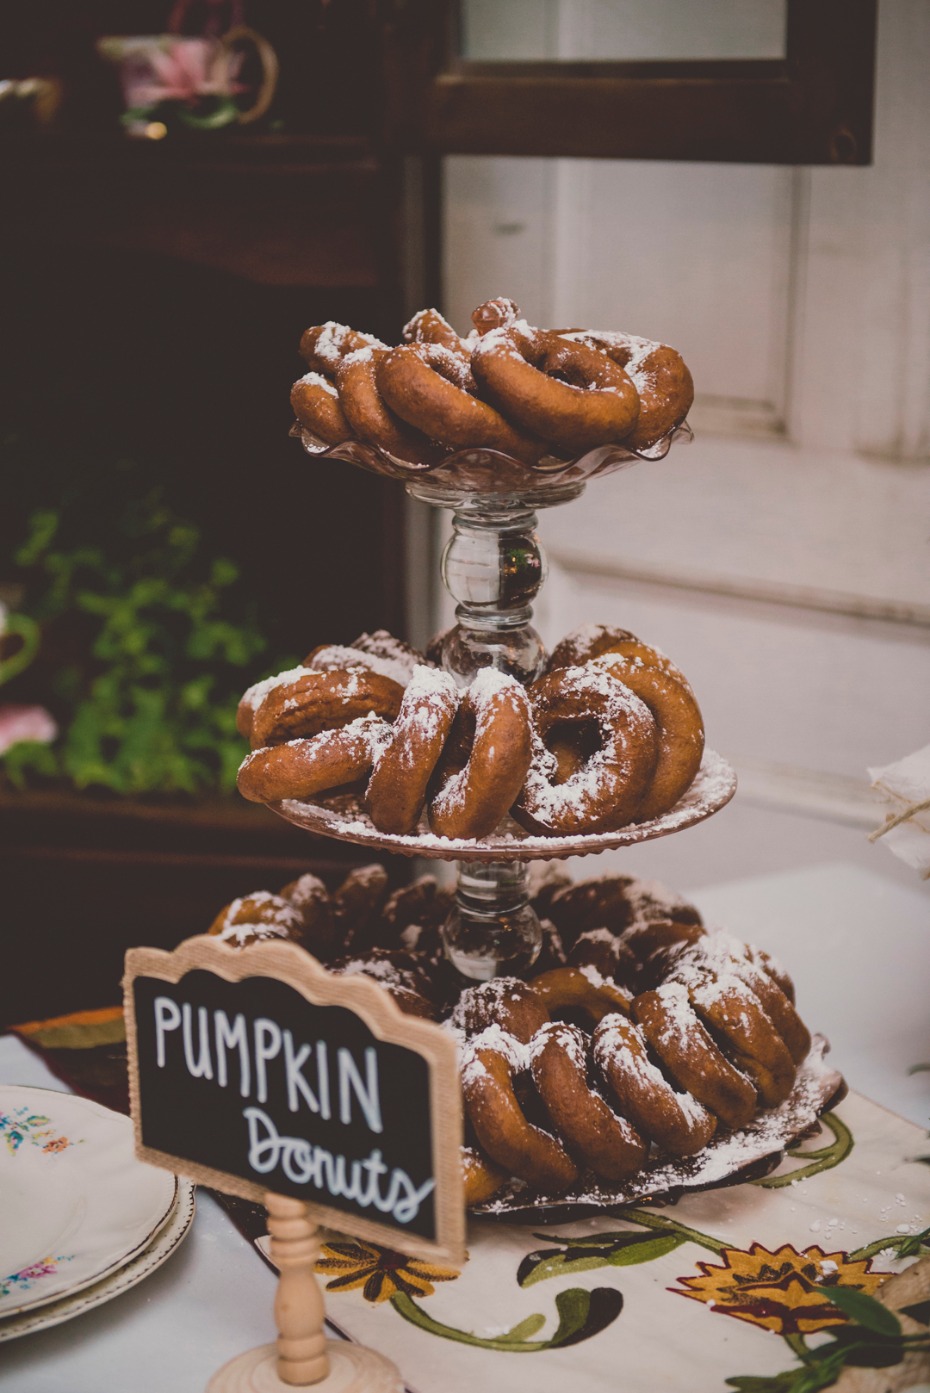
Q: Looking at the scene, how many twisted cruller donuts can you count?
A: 0